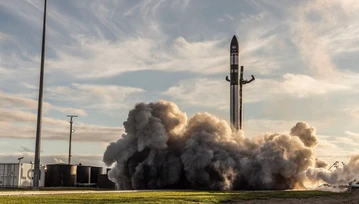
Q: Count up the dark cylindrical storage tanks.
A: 3